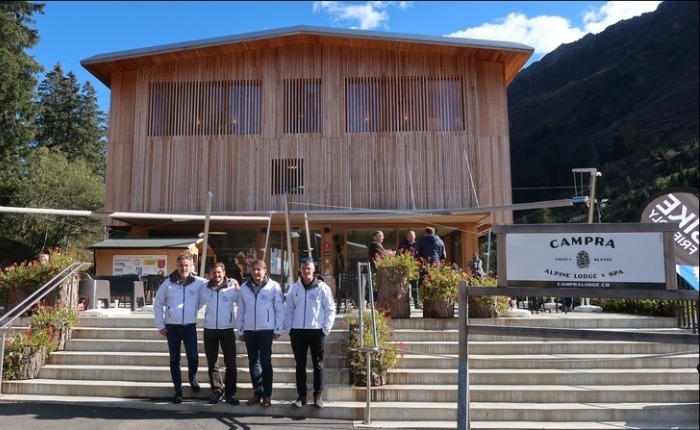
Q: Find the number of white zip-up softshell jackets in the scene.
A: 4